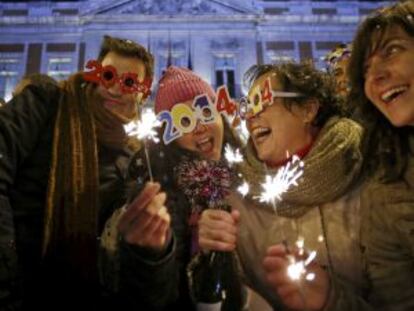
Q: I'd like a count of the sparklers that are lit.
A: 5